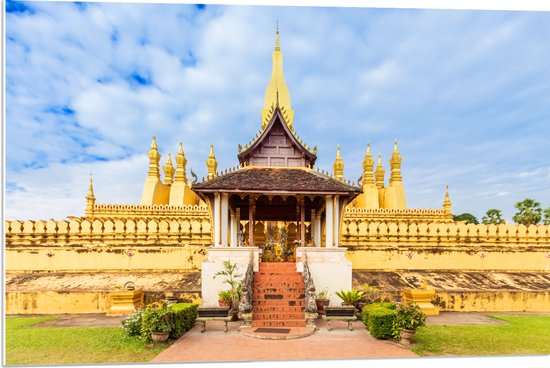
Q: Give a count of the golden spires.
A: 11